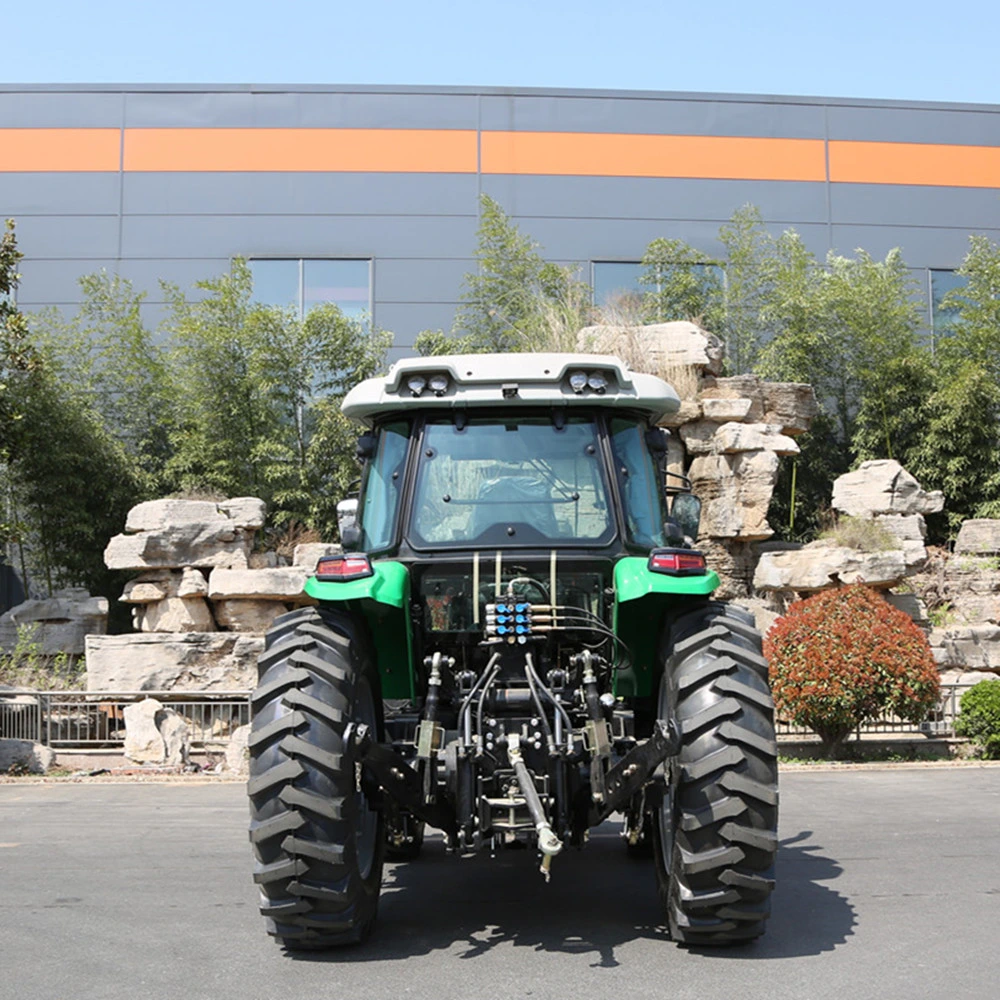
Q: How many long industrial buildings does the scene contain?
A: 1